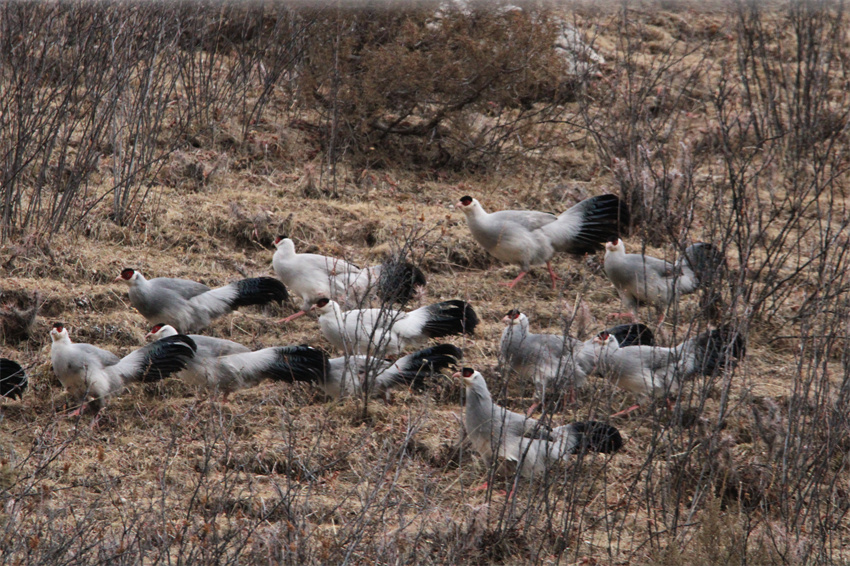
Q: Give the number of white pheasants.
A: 12